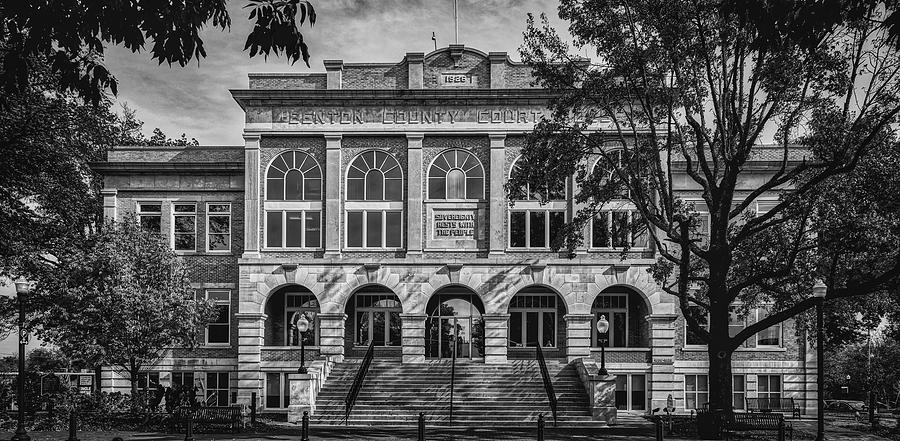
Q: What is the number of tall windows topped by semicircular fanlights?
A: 5